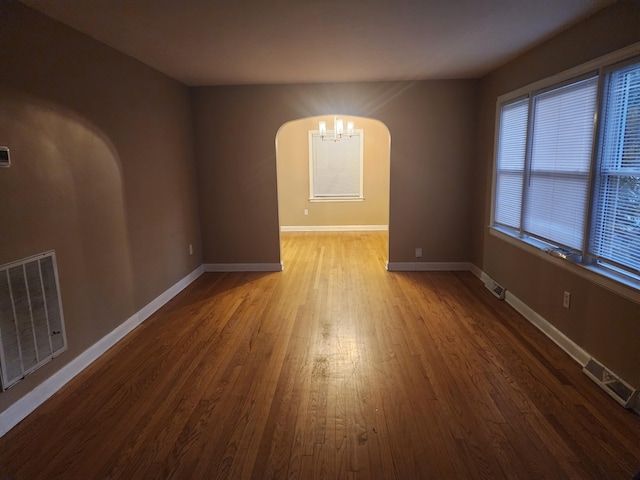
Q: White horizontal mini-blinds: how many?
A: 4